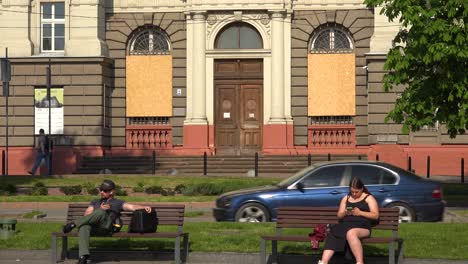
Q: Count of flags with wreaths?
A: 0